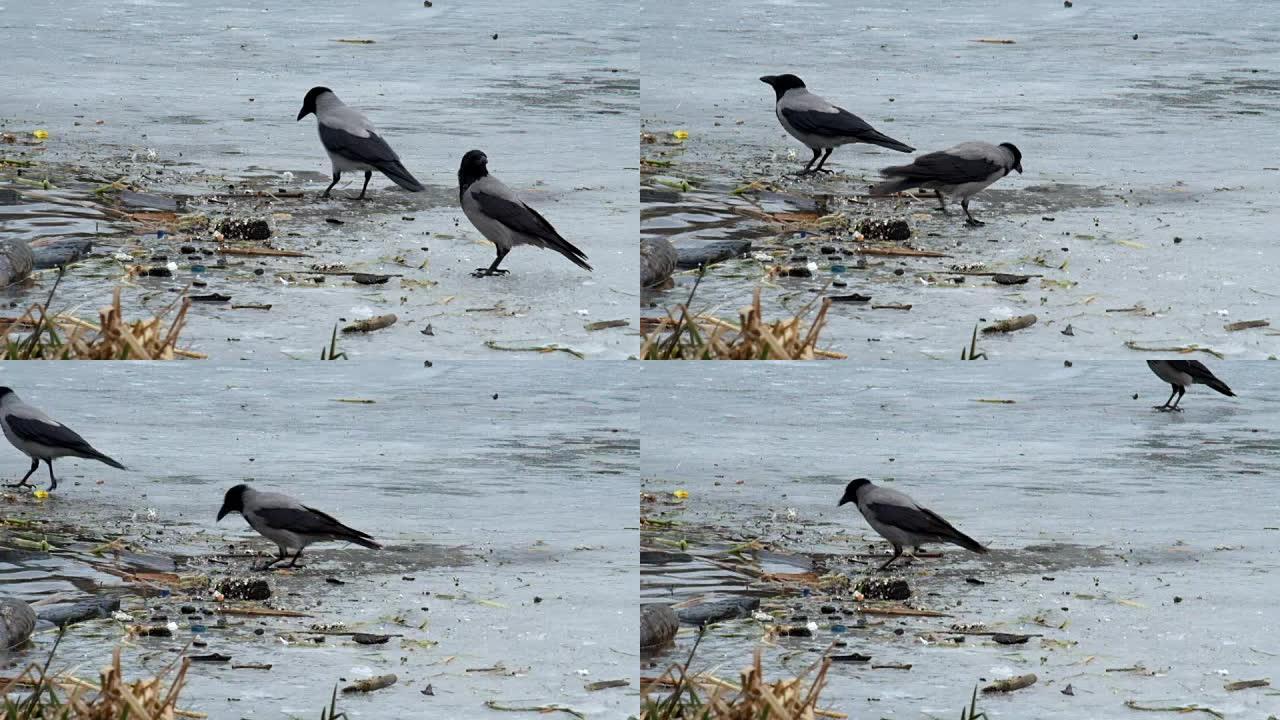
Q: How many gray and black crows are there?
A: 8